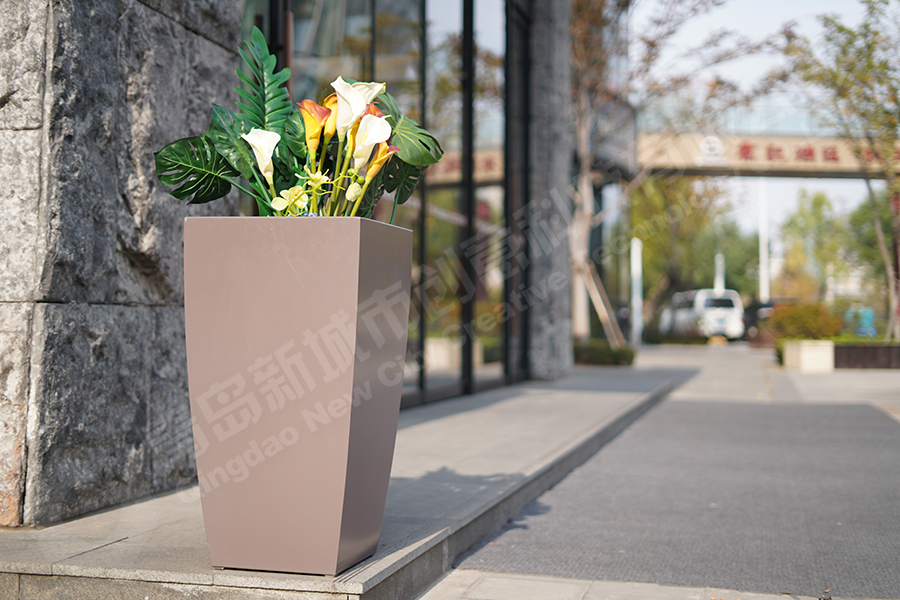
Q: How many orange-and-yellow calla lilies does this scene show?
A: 4